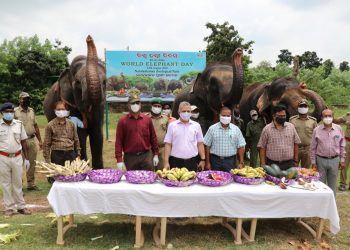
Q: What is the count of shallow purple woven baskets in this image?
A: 8